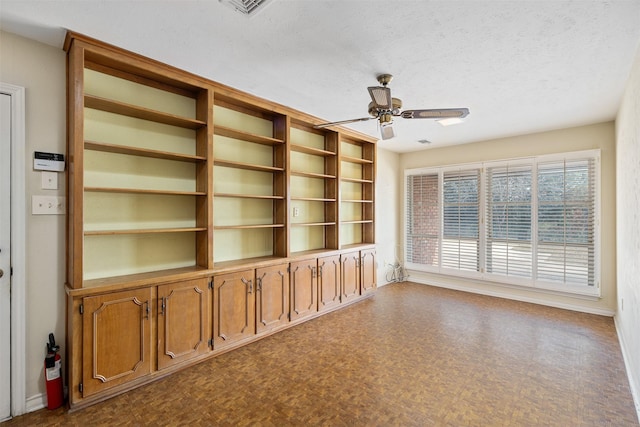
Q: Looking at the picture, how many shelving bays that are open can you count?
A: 4